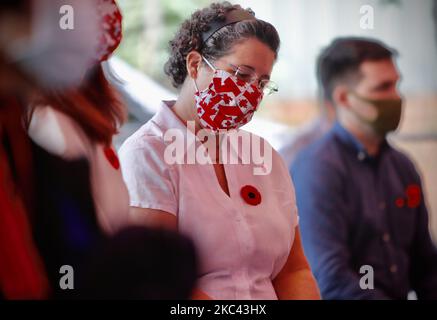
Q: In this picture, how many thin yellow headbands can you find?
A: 0